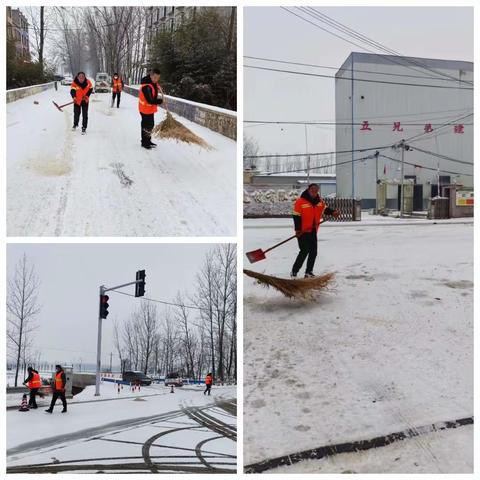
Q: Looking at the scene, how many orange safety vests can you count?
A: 7